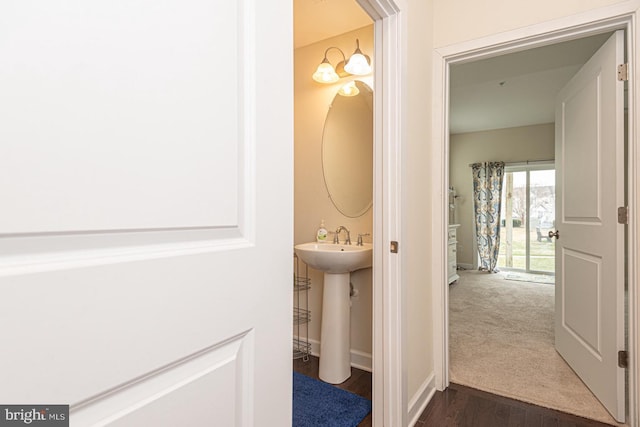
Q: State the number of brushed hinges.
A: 3